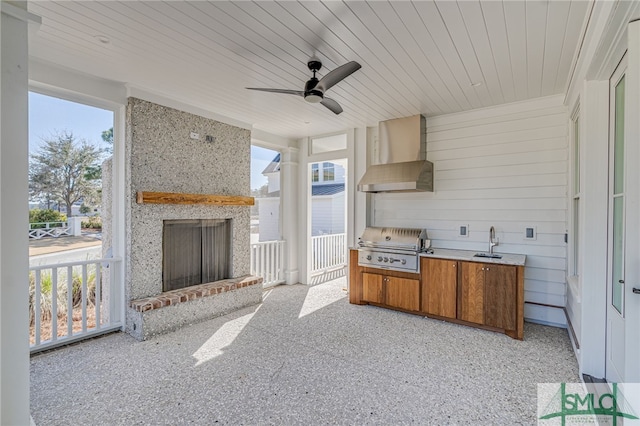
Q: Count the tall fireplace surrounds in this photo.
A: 1